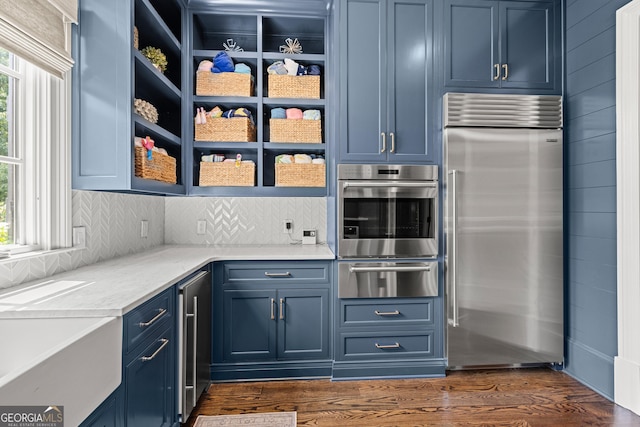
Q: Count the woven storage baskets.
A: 7